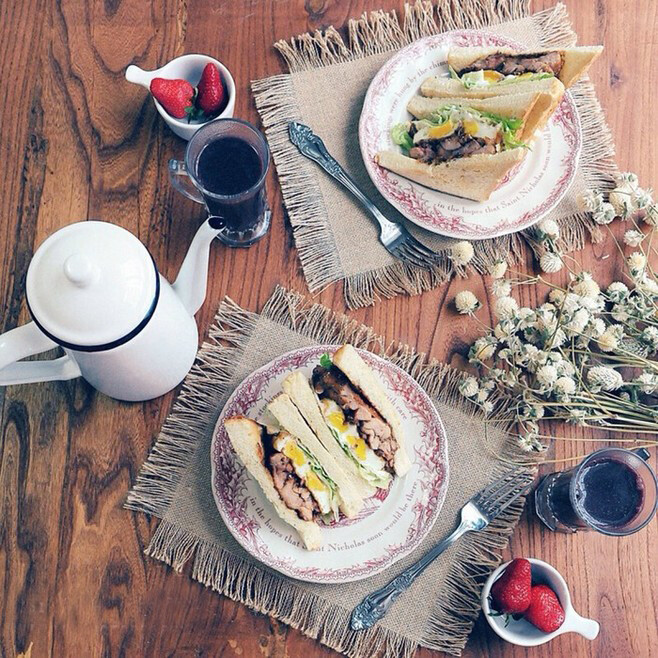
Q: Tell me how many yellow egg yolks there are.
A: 8